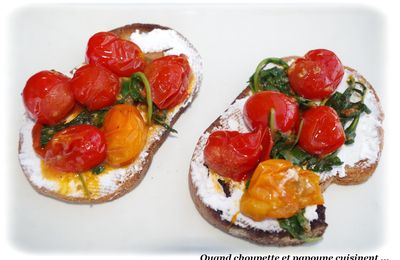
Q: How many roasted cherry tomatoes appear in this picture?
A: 11